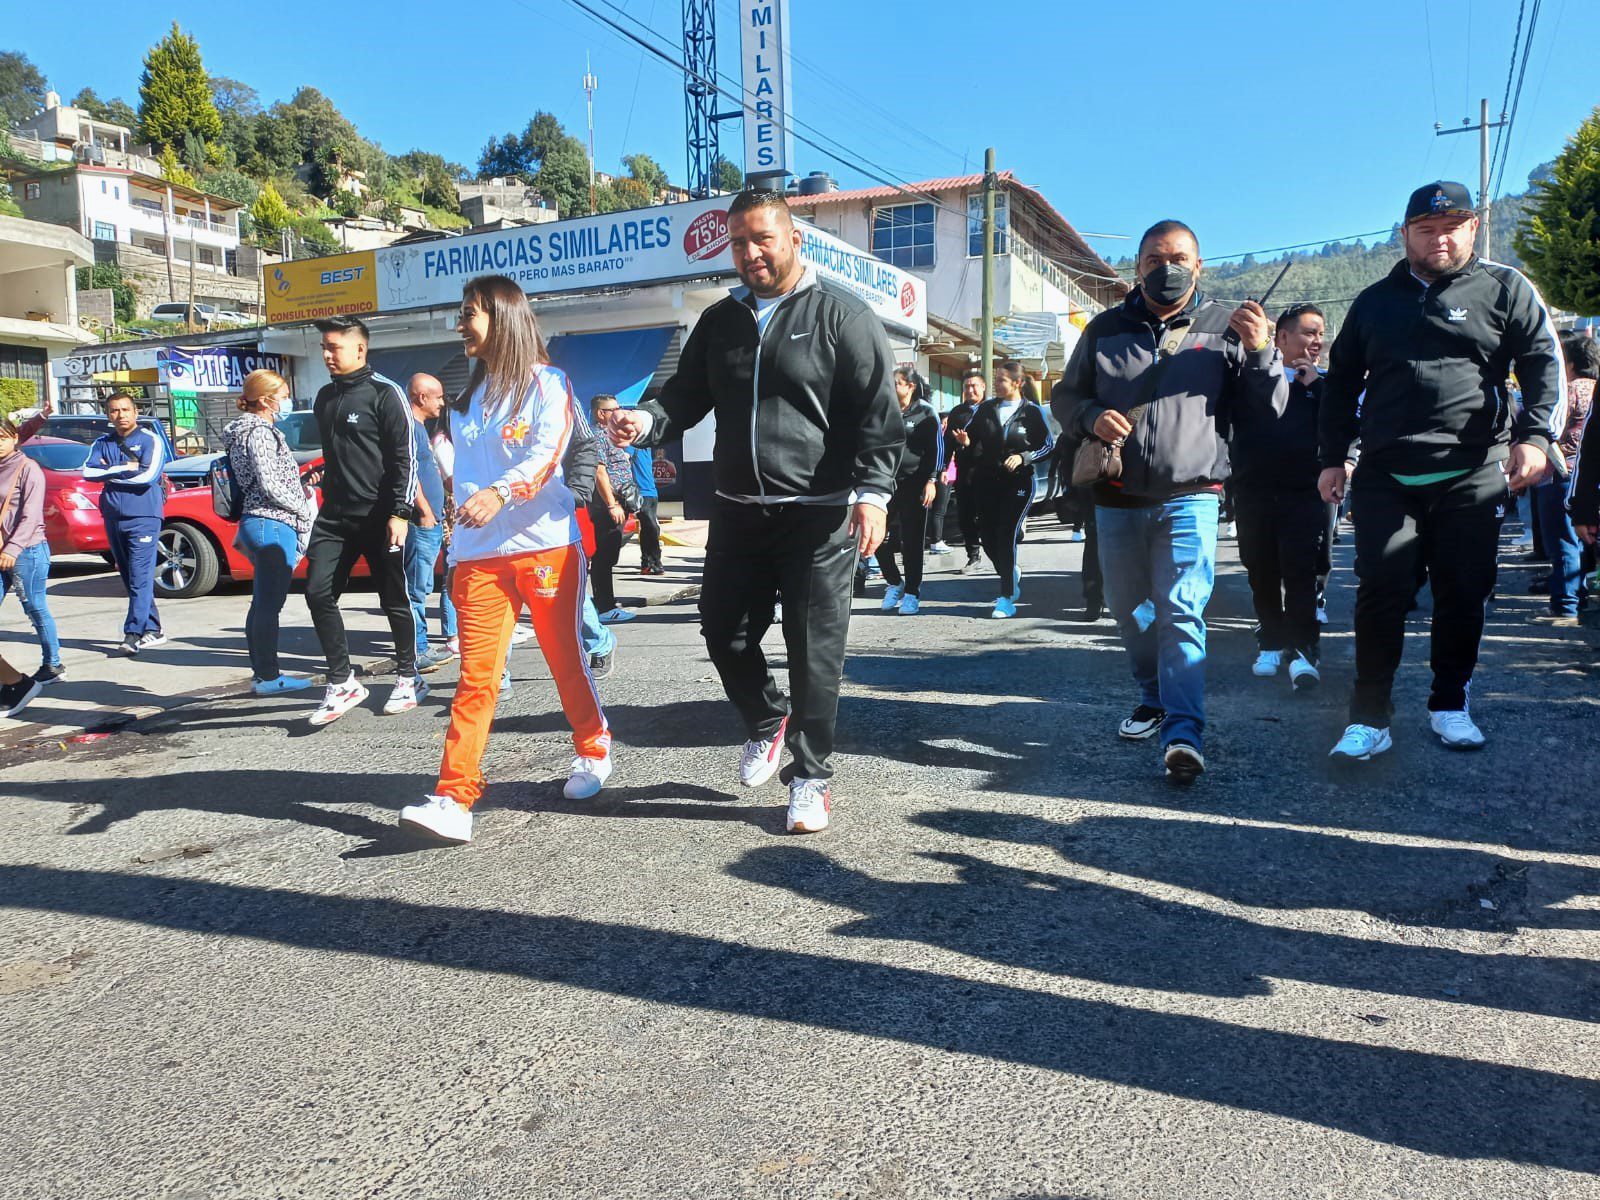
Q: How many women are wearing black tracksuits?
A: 2